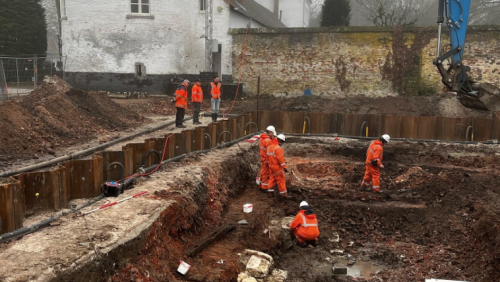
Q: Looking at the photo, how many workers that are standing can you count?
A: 6